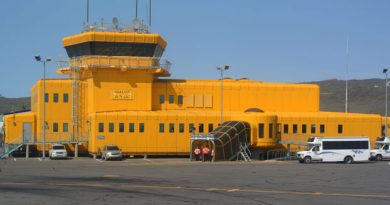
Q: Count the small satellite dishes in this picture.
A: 2